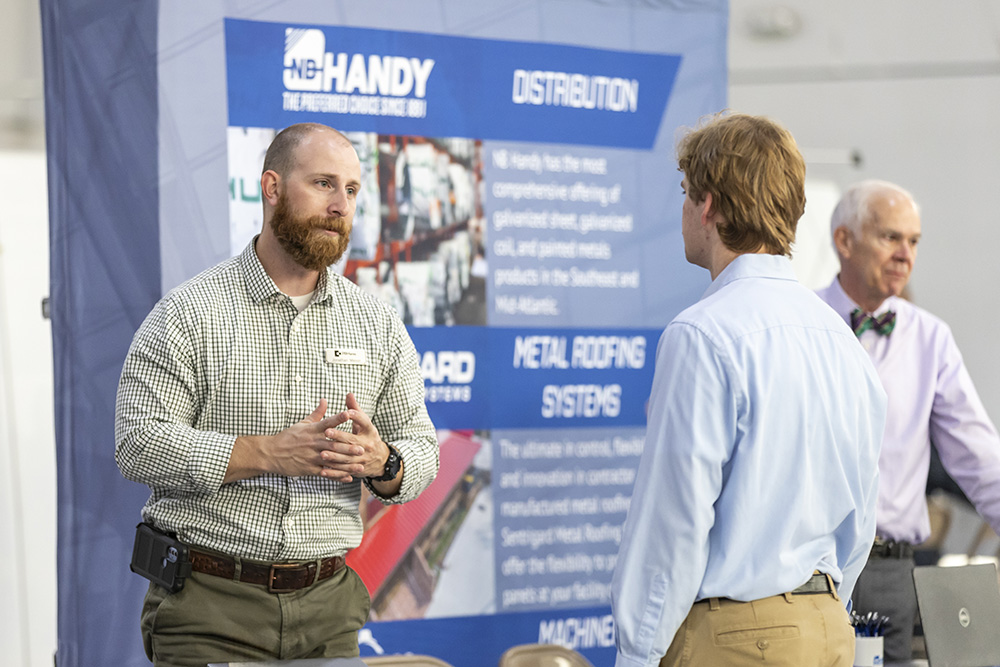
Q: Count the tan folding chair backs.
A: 2